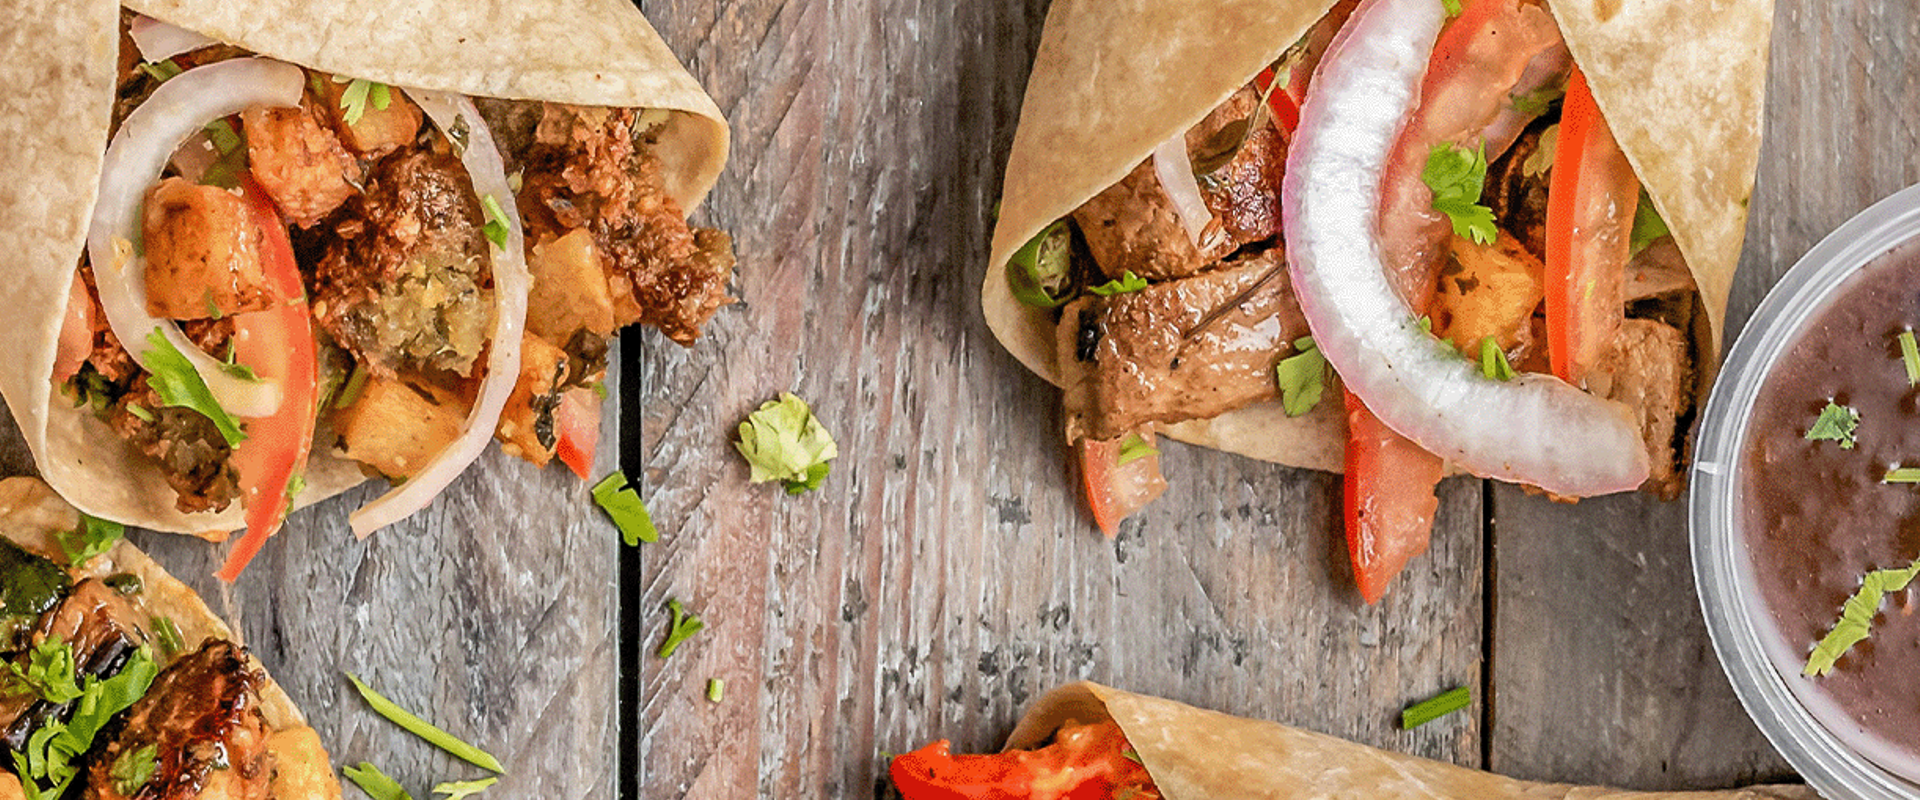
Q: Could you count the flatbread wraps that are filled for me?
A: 4